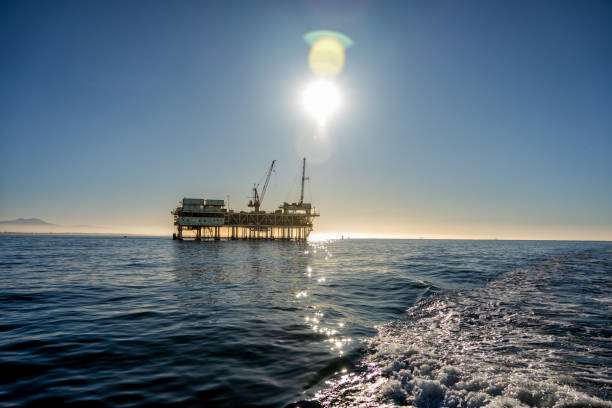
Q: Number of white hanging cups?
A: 0